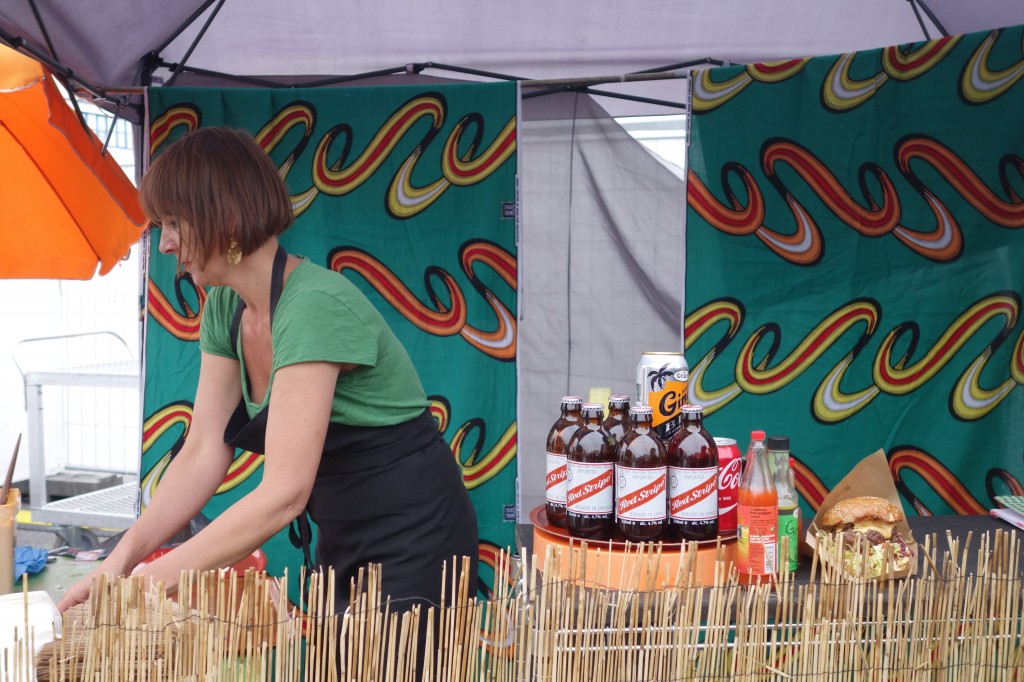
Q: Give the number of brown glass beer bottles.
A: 5